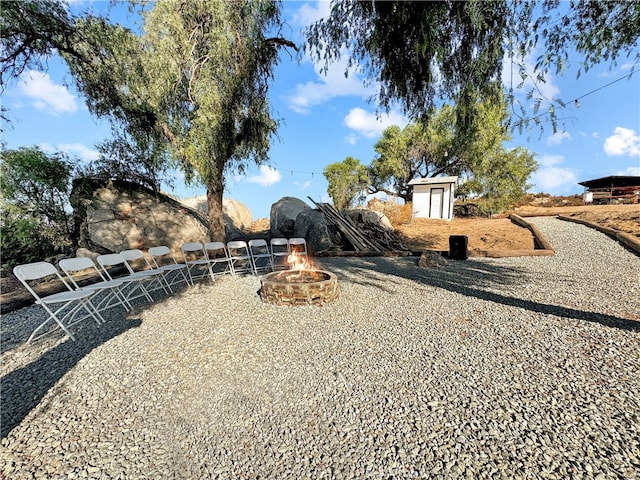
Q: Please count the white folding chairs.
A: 11